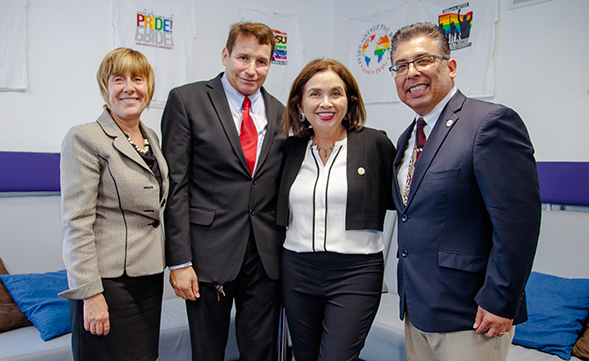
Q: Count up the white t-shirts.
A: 5